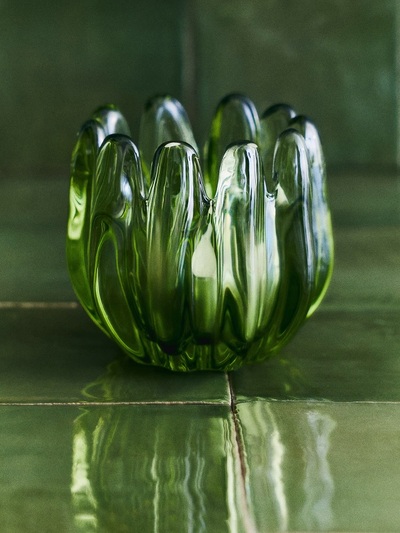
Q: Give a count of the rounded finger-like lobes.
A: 10